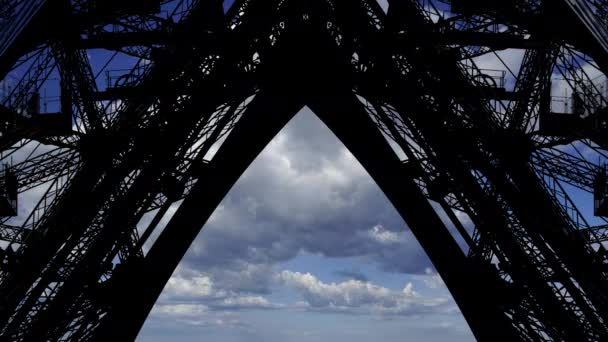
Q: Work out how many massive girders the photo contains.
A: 2